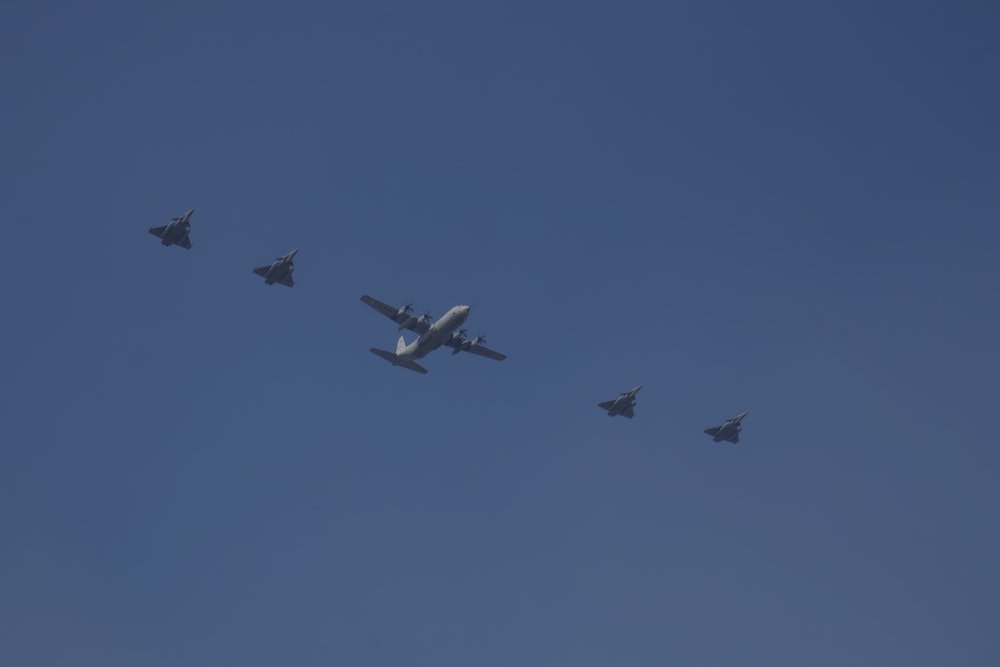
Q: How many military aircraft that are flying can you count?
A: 5